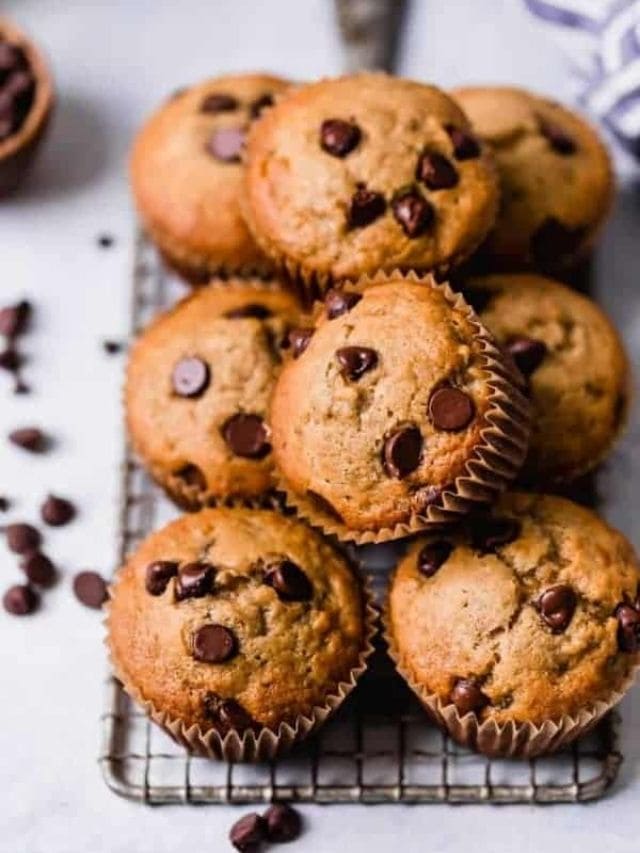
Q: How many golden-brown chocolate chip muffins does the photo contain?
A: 8